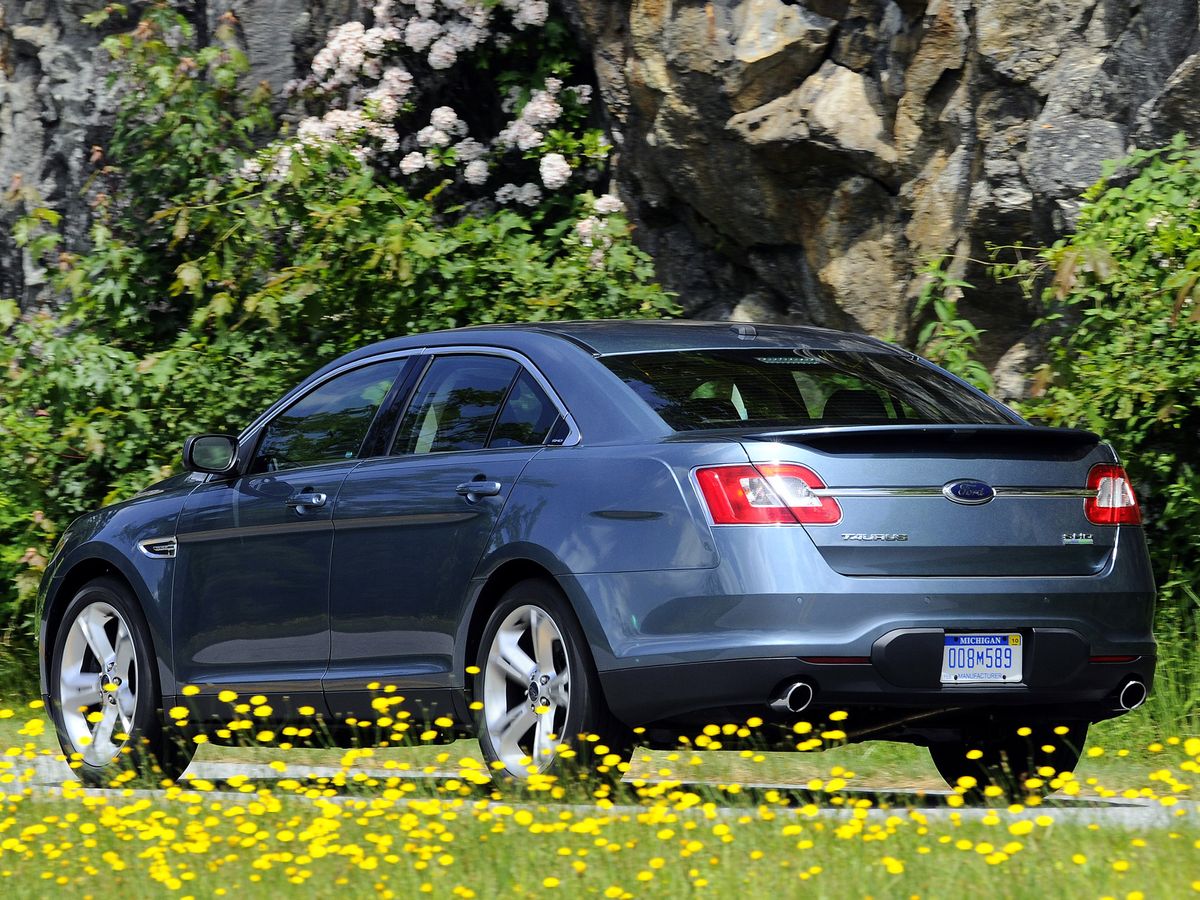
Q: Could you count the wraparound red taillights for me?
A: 2